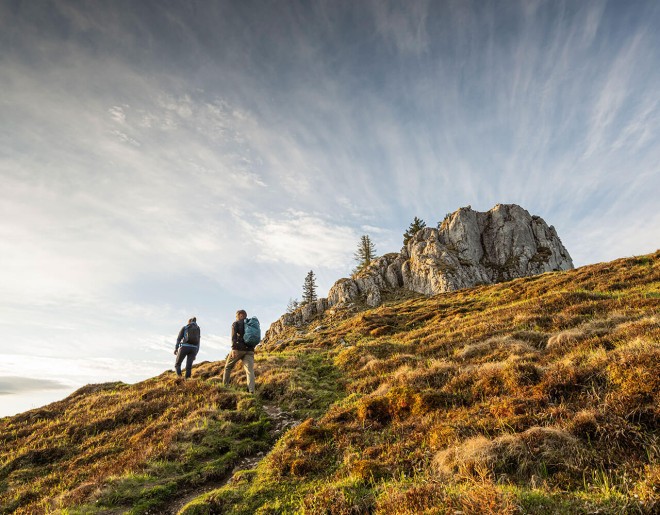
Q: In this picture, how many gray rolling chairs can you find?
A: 0